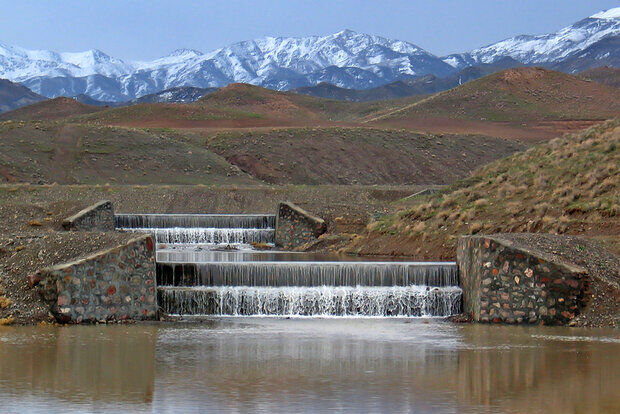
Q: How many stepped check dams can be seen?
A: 2